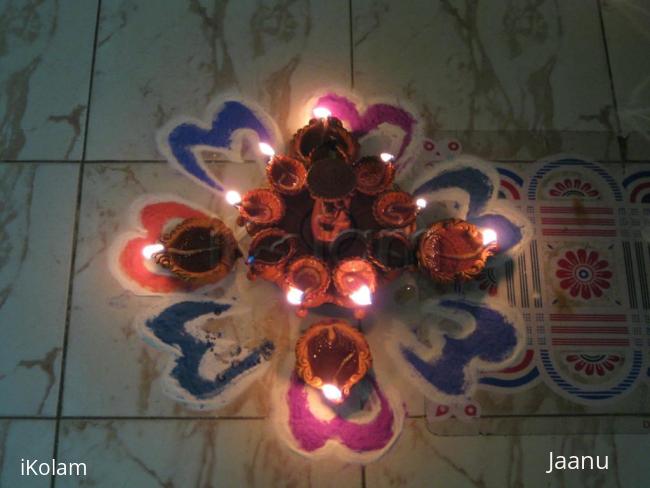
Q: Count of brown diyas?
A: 12